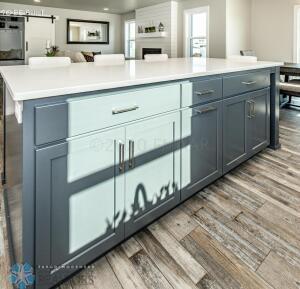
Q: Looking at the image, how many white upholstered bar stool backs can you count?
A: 4